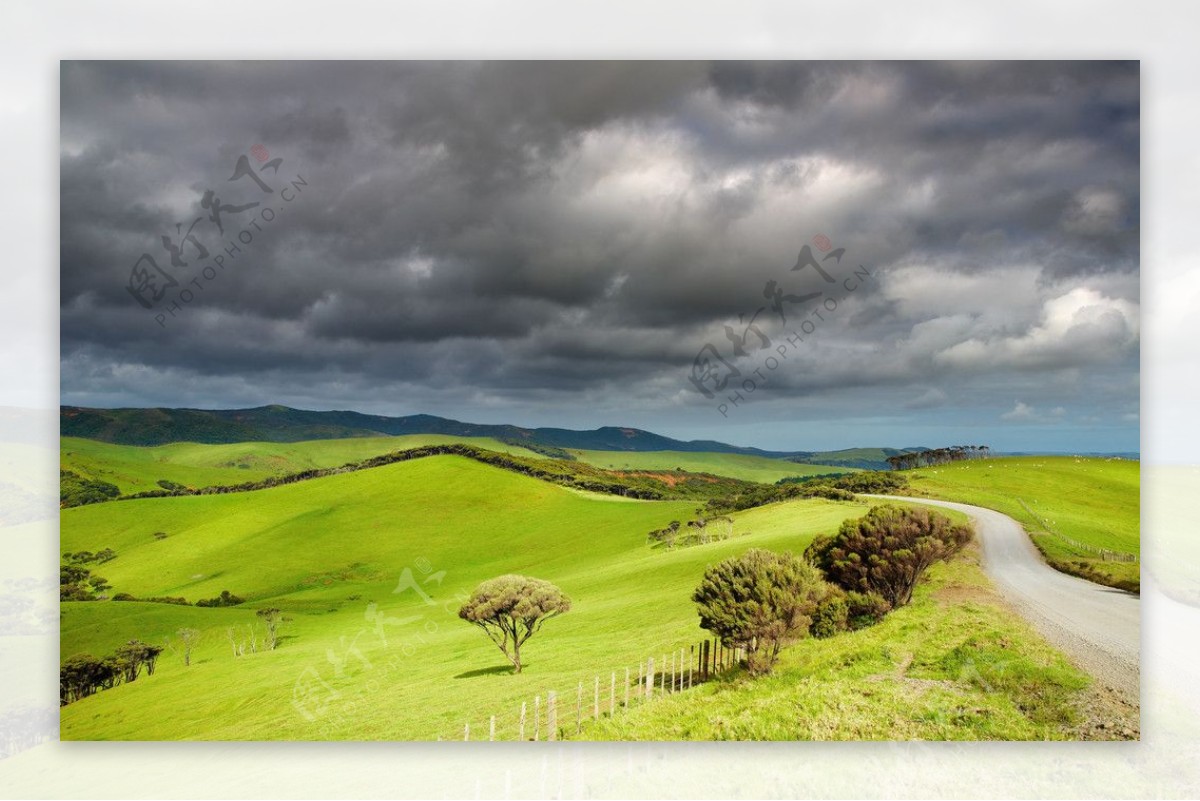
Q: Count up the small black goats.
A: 0